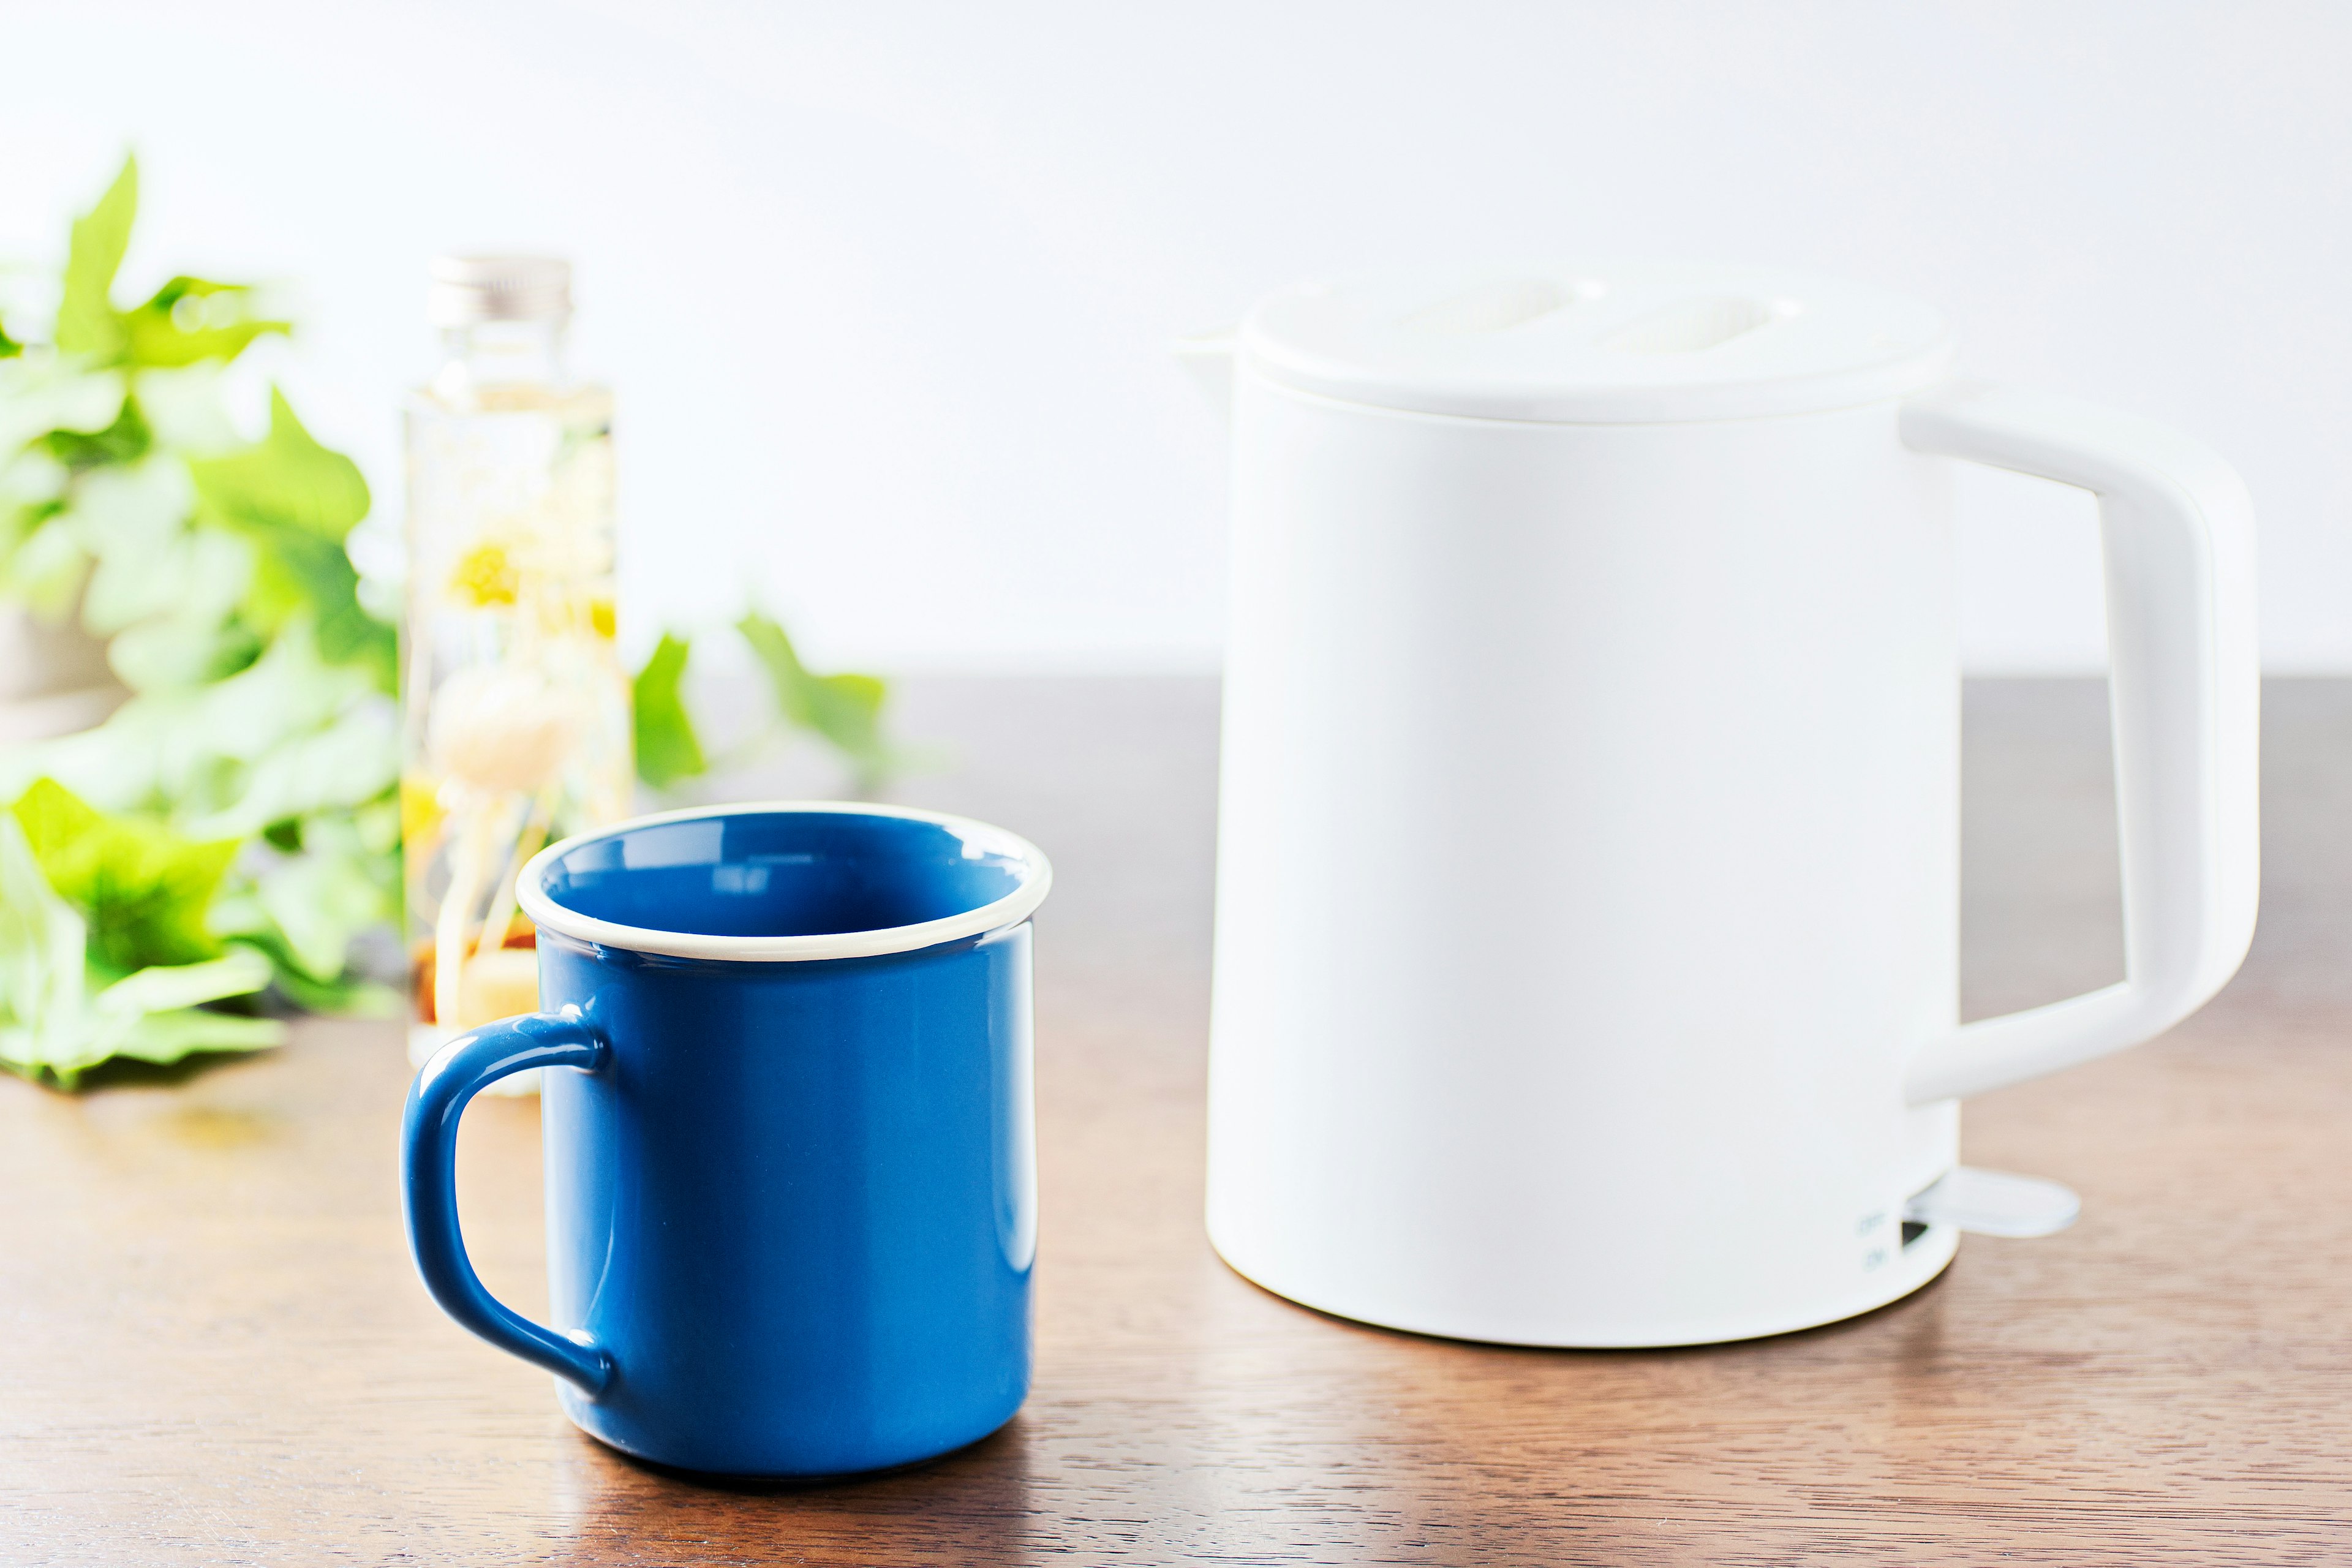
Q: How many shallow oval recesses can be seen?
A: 2